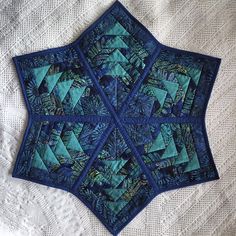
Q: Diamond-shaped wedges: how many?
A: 6